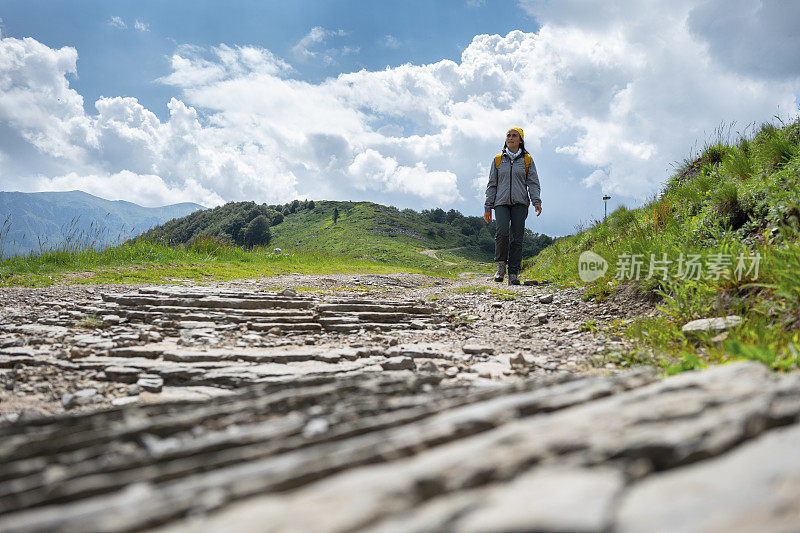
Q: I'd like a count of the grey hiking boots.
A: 2